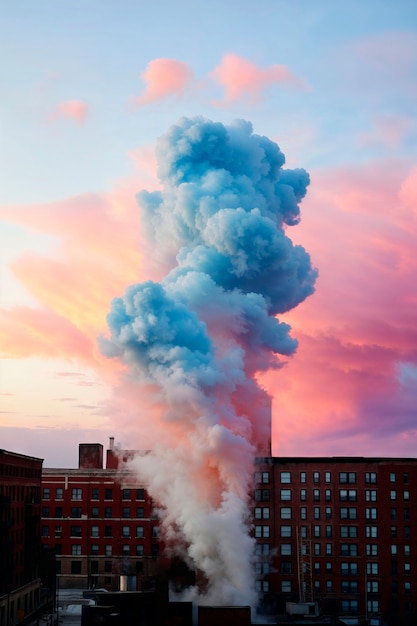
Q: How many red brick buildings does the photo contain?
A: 3